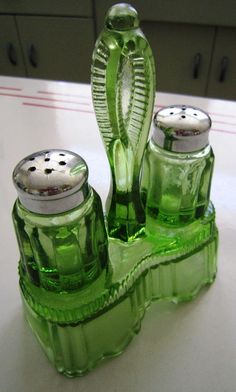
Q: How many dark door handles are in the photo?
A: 4